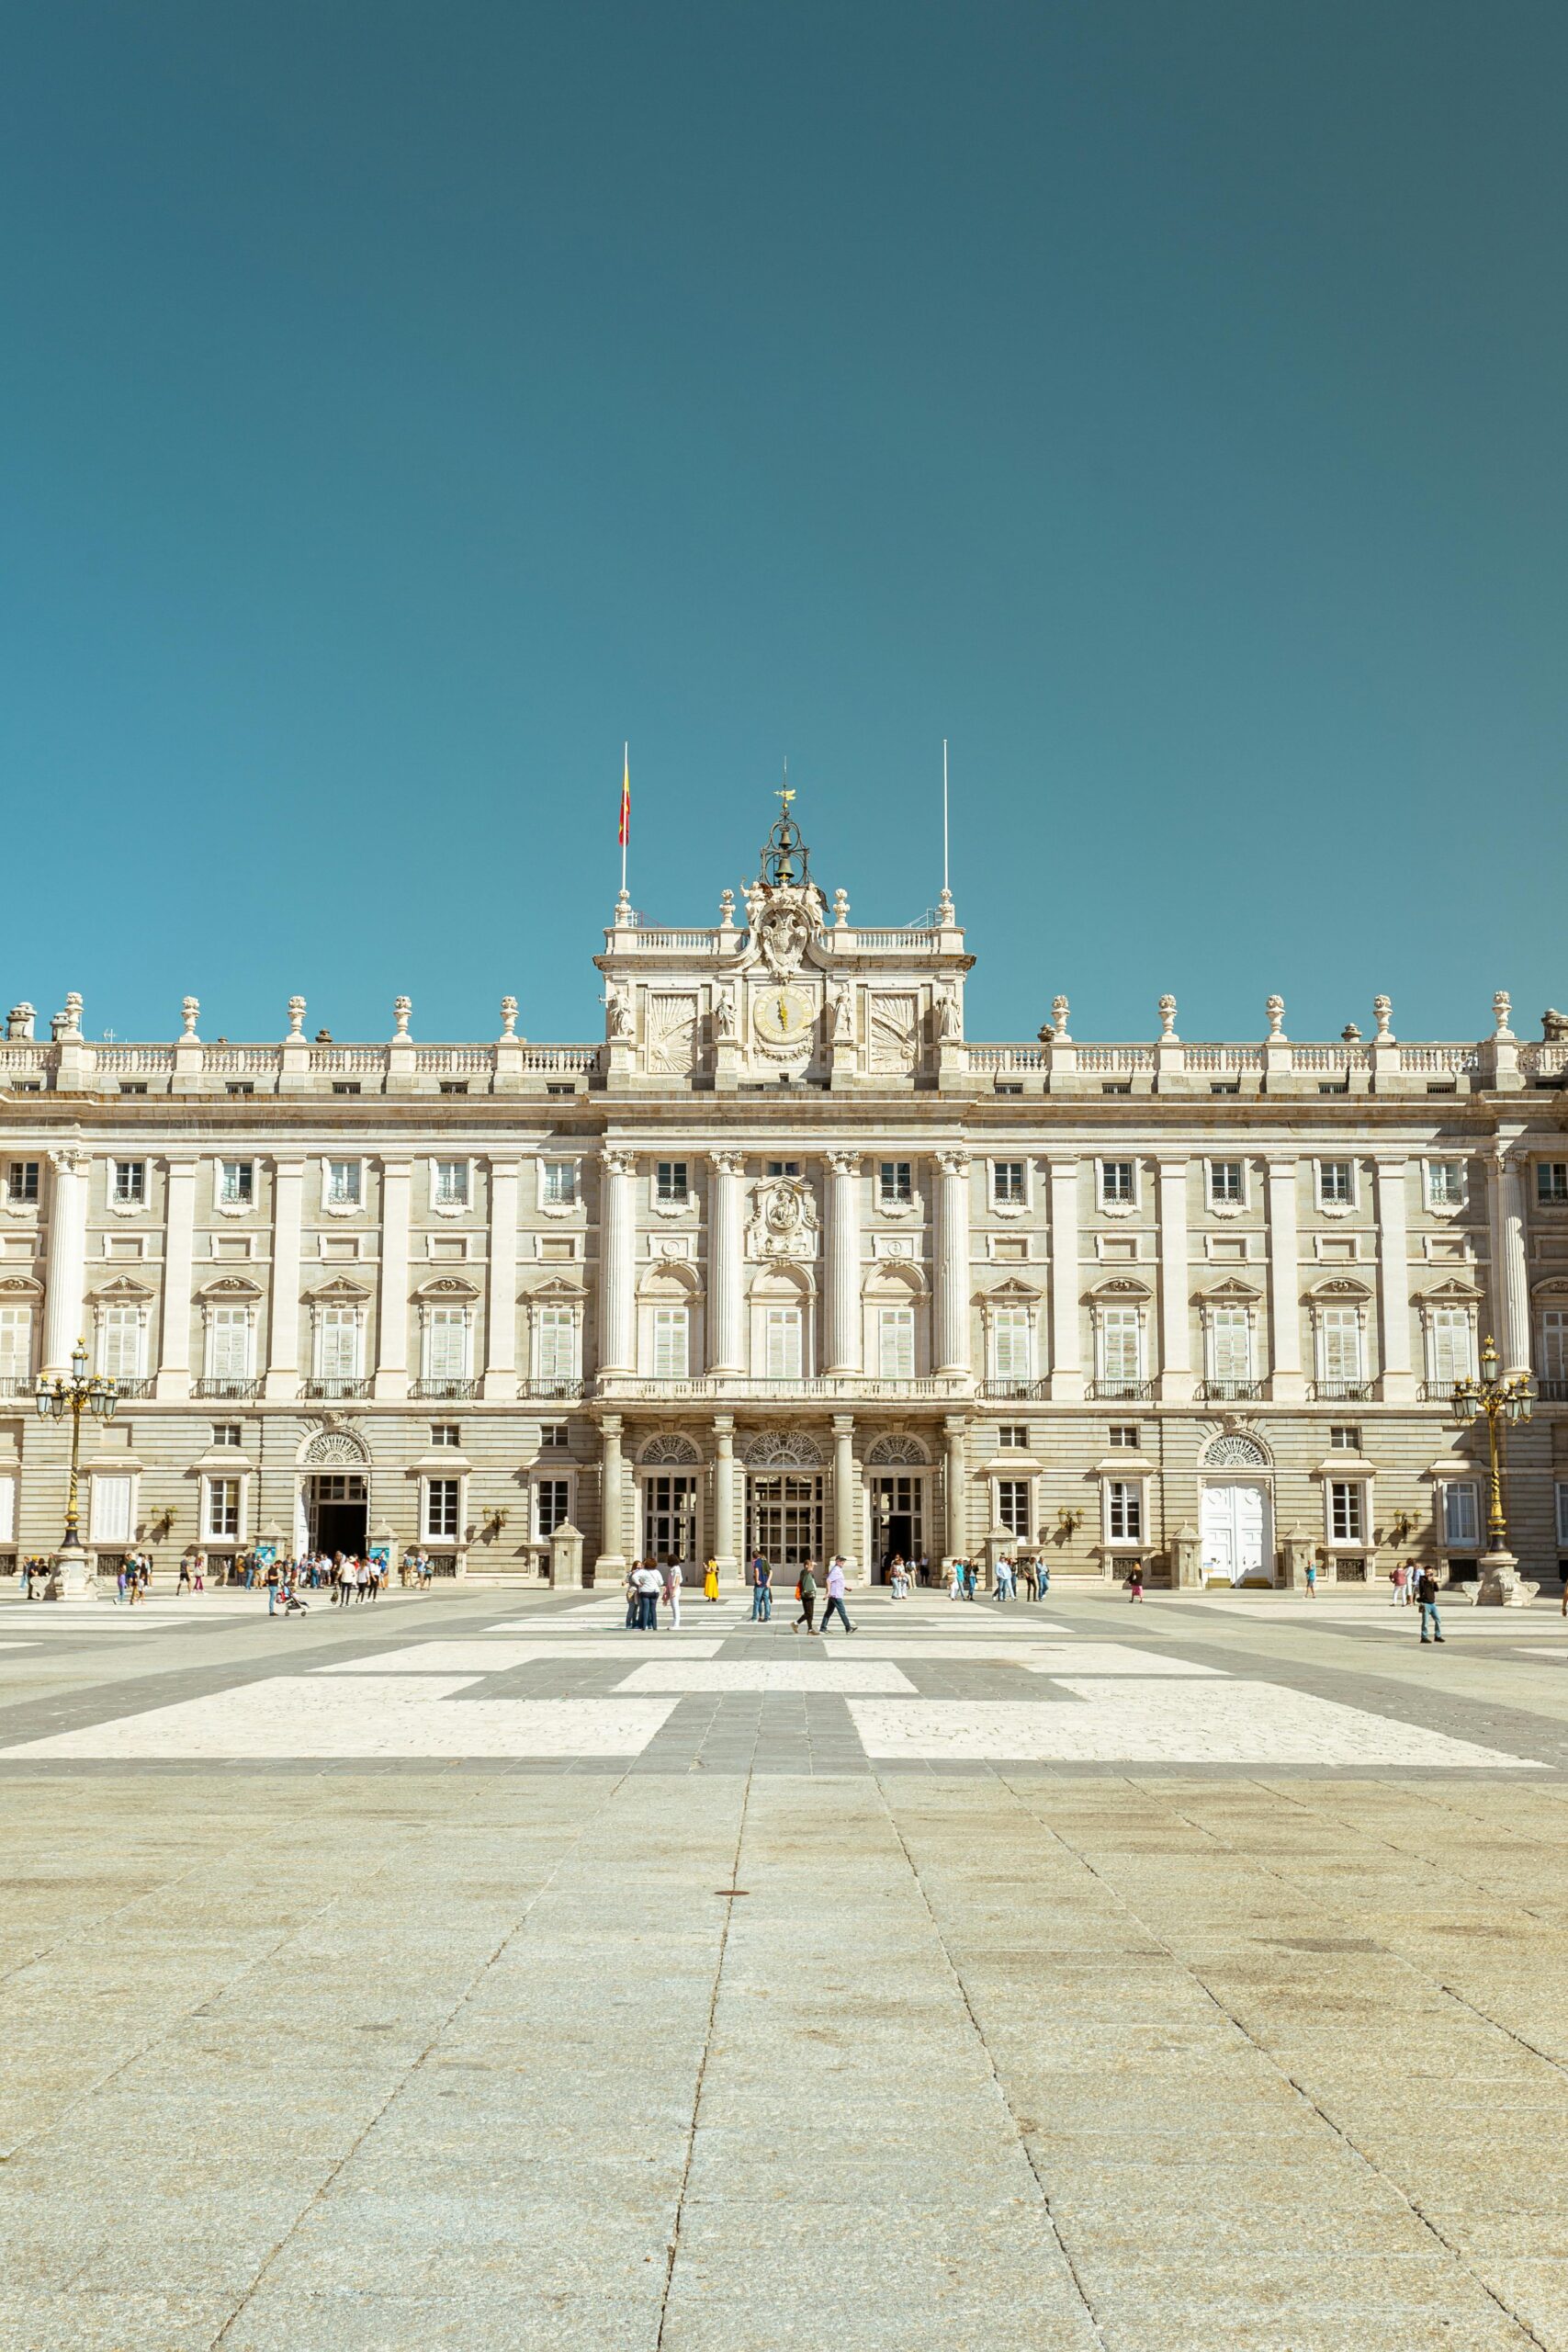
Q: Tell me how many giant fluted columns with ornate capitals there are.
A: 6